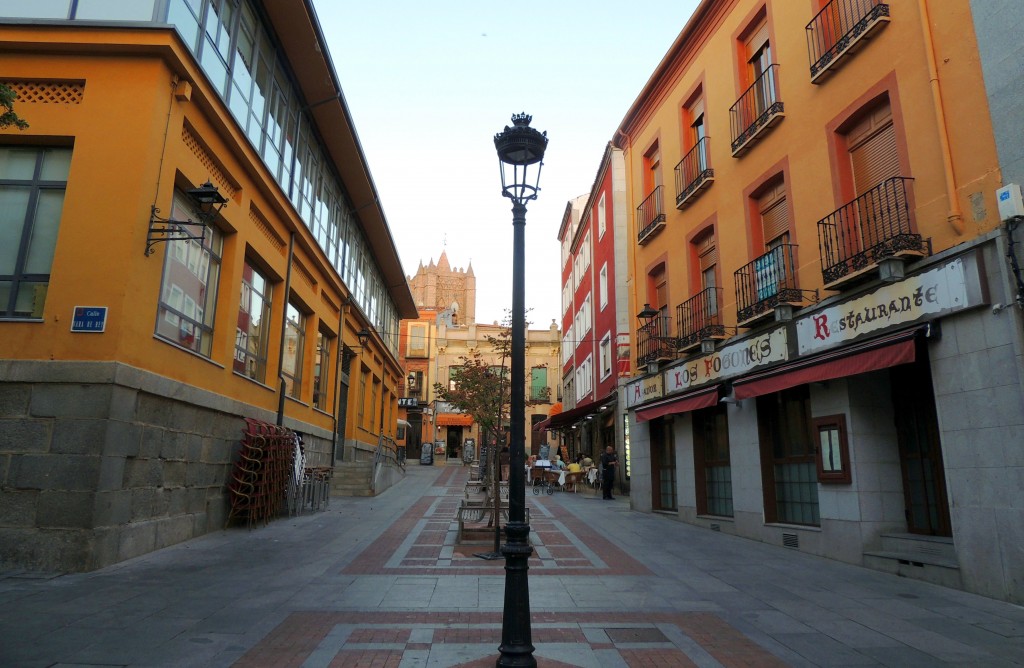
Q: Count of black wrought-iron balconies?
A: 8